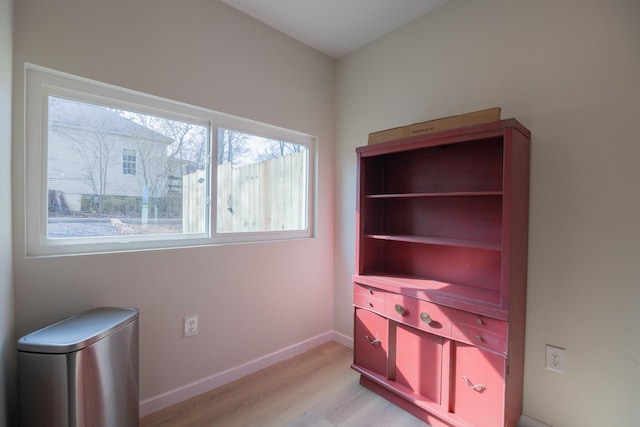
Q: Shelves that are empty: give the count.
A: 3